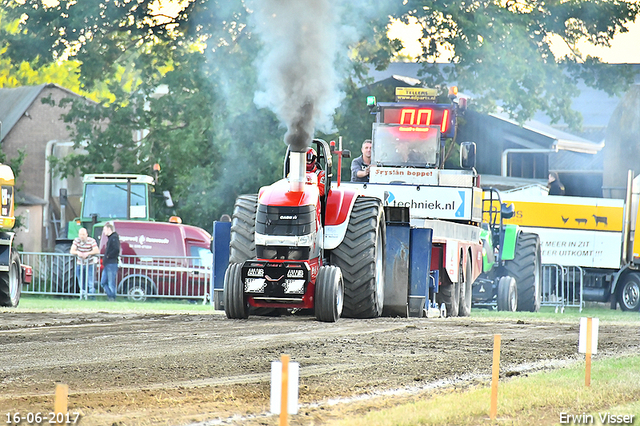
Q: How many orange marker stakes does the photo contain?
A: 4